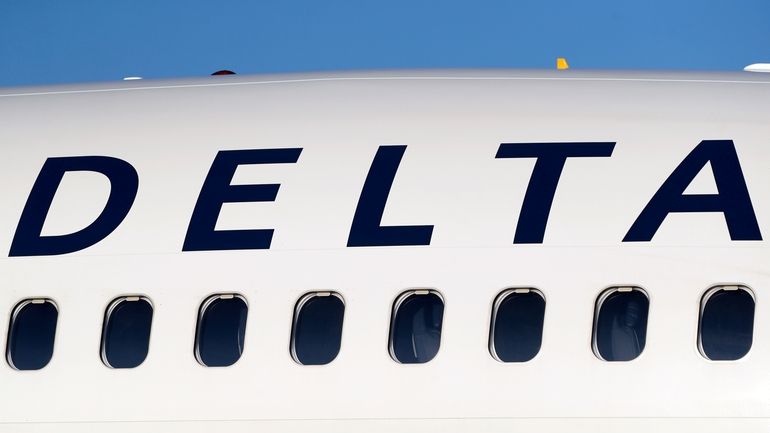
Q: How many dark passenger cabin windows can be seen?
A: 8